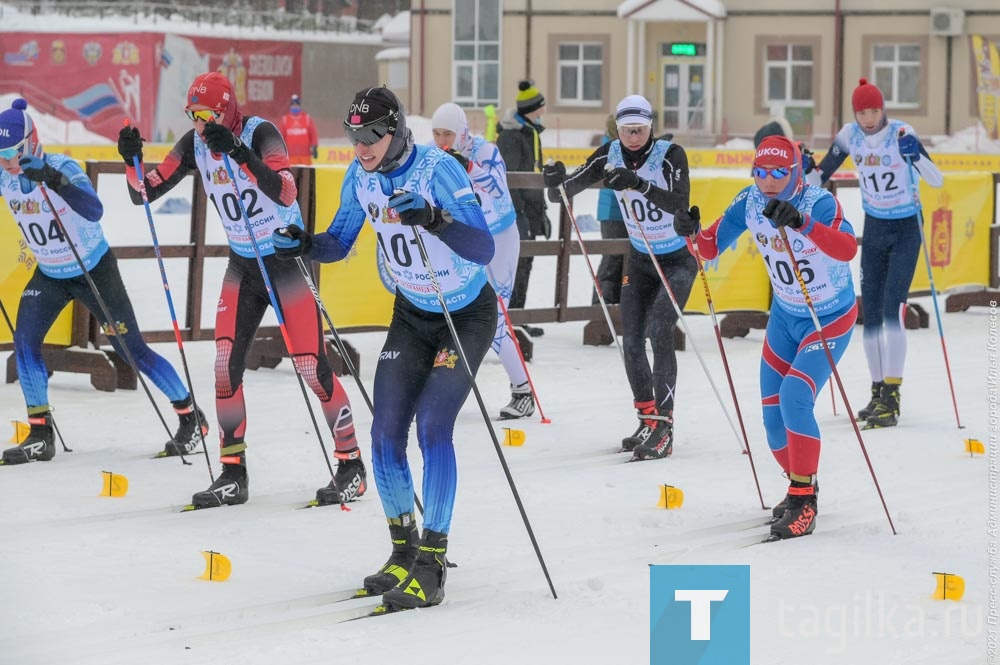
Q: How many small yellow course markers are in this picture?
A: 7